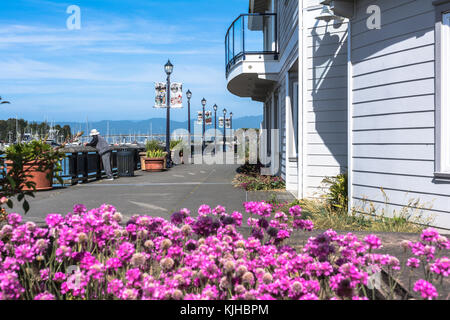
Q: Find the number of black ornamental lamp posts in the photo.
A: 6